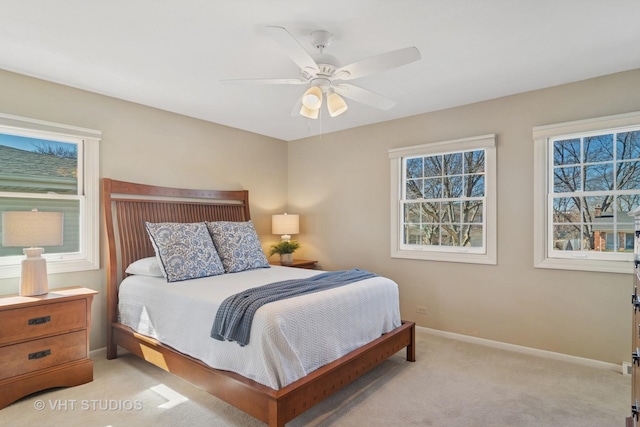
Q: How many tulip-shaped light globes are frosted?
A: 3